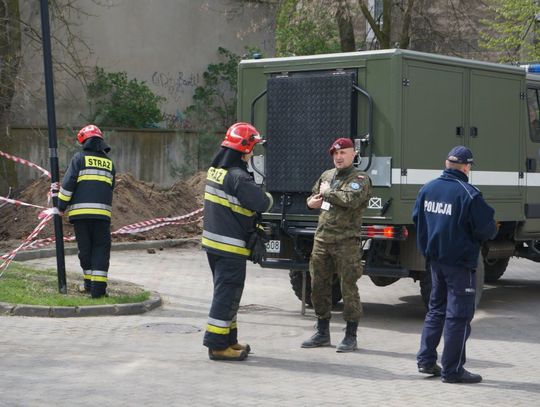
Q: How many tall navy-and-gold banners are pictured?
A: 0